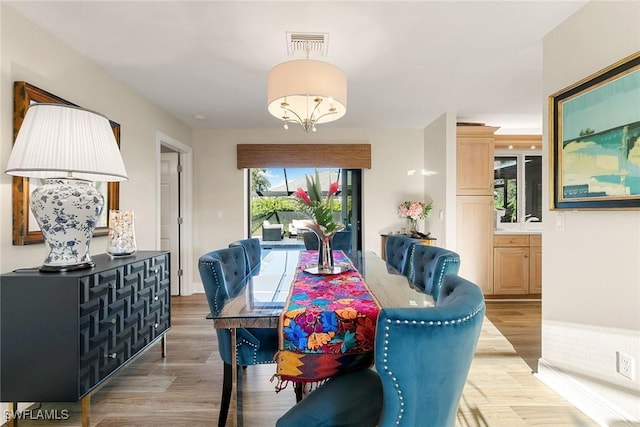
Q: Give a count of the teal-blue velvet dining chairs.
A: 6